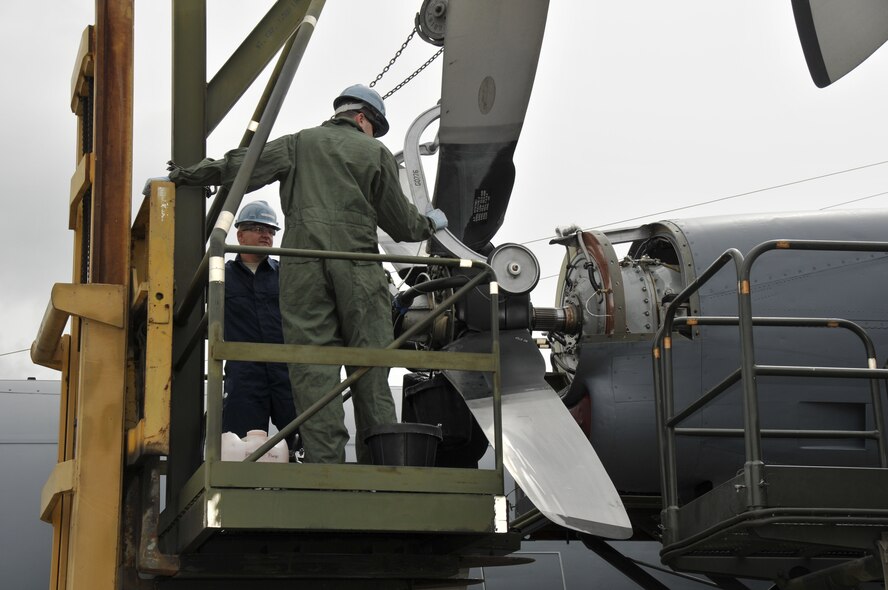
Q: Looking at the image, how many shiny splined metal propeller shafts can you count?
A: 1